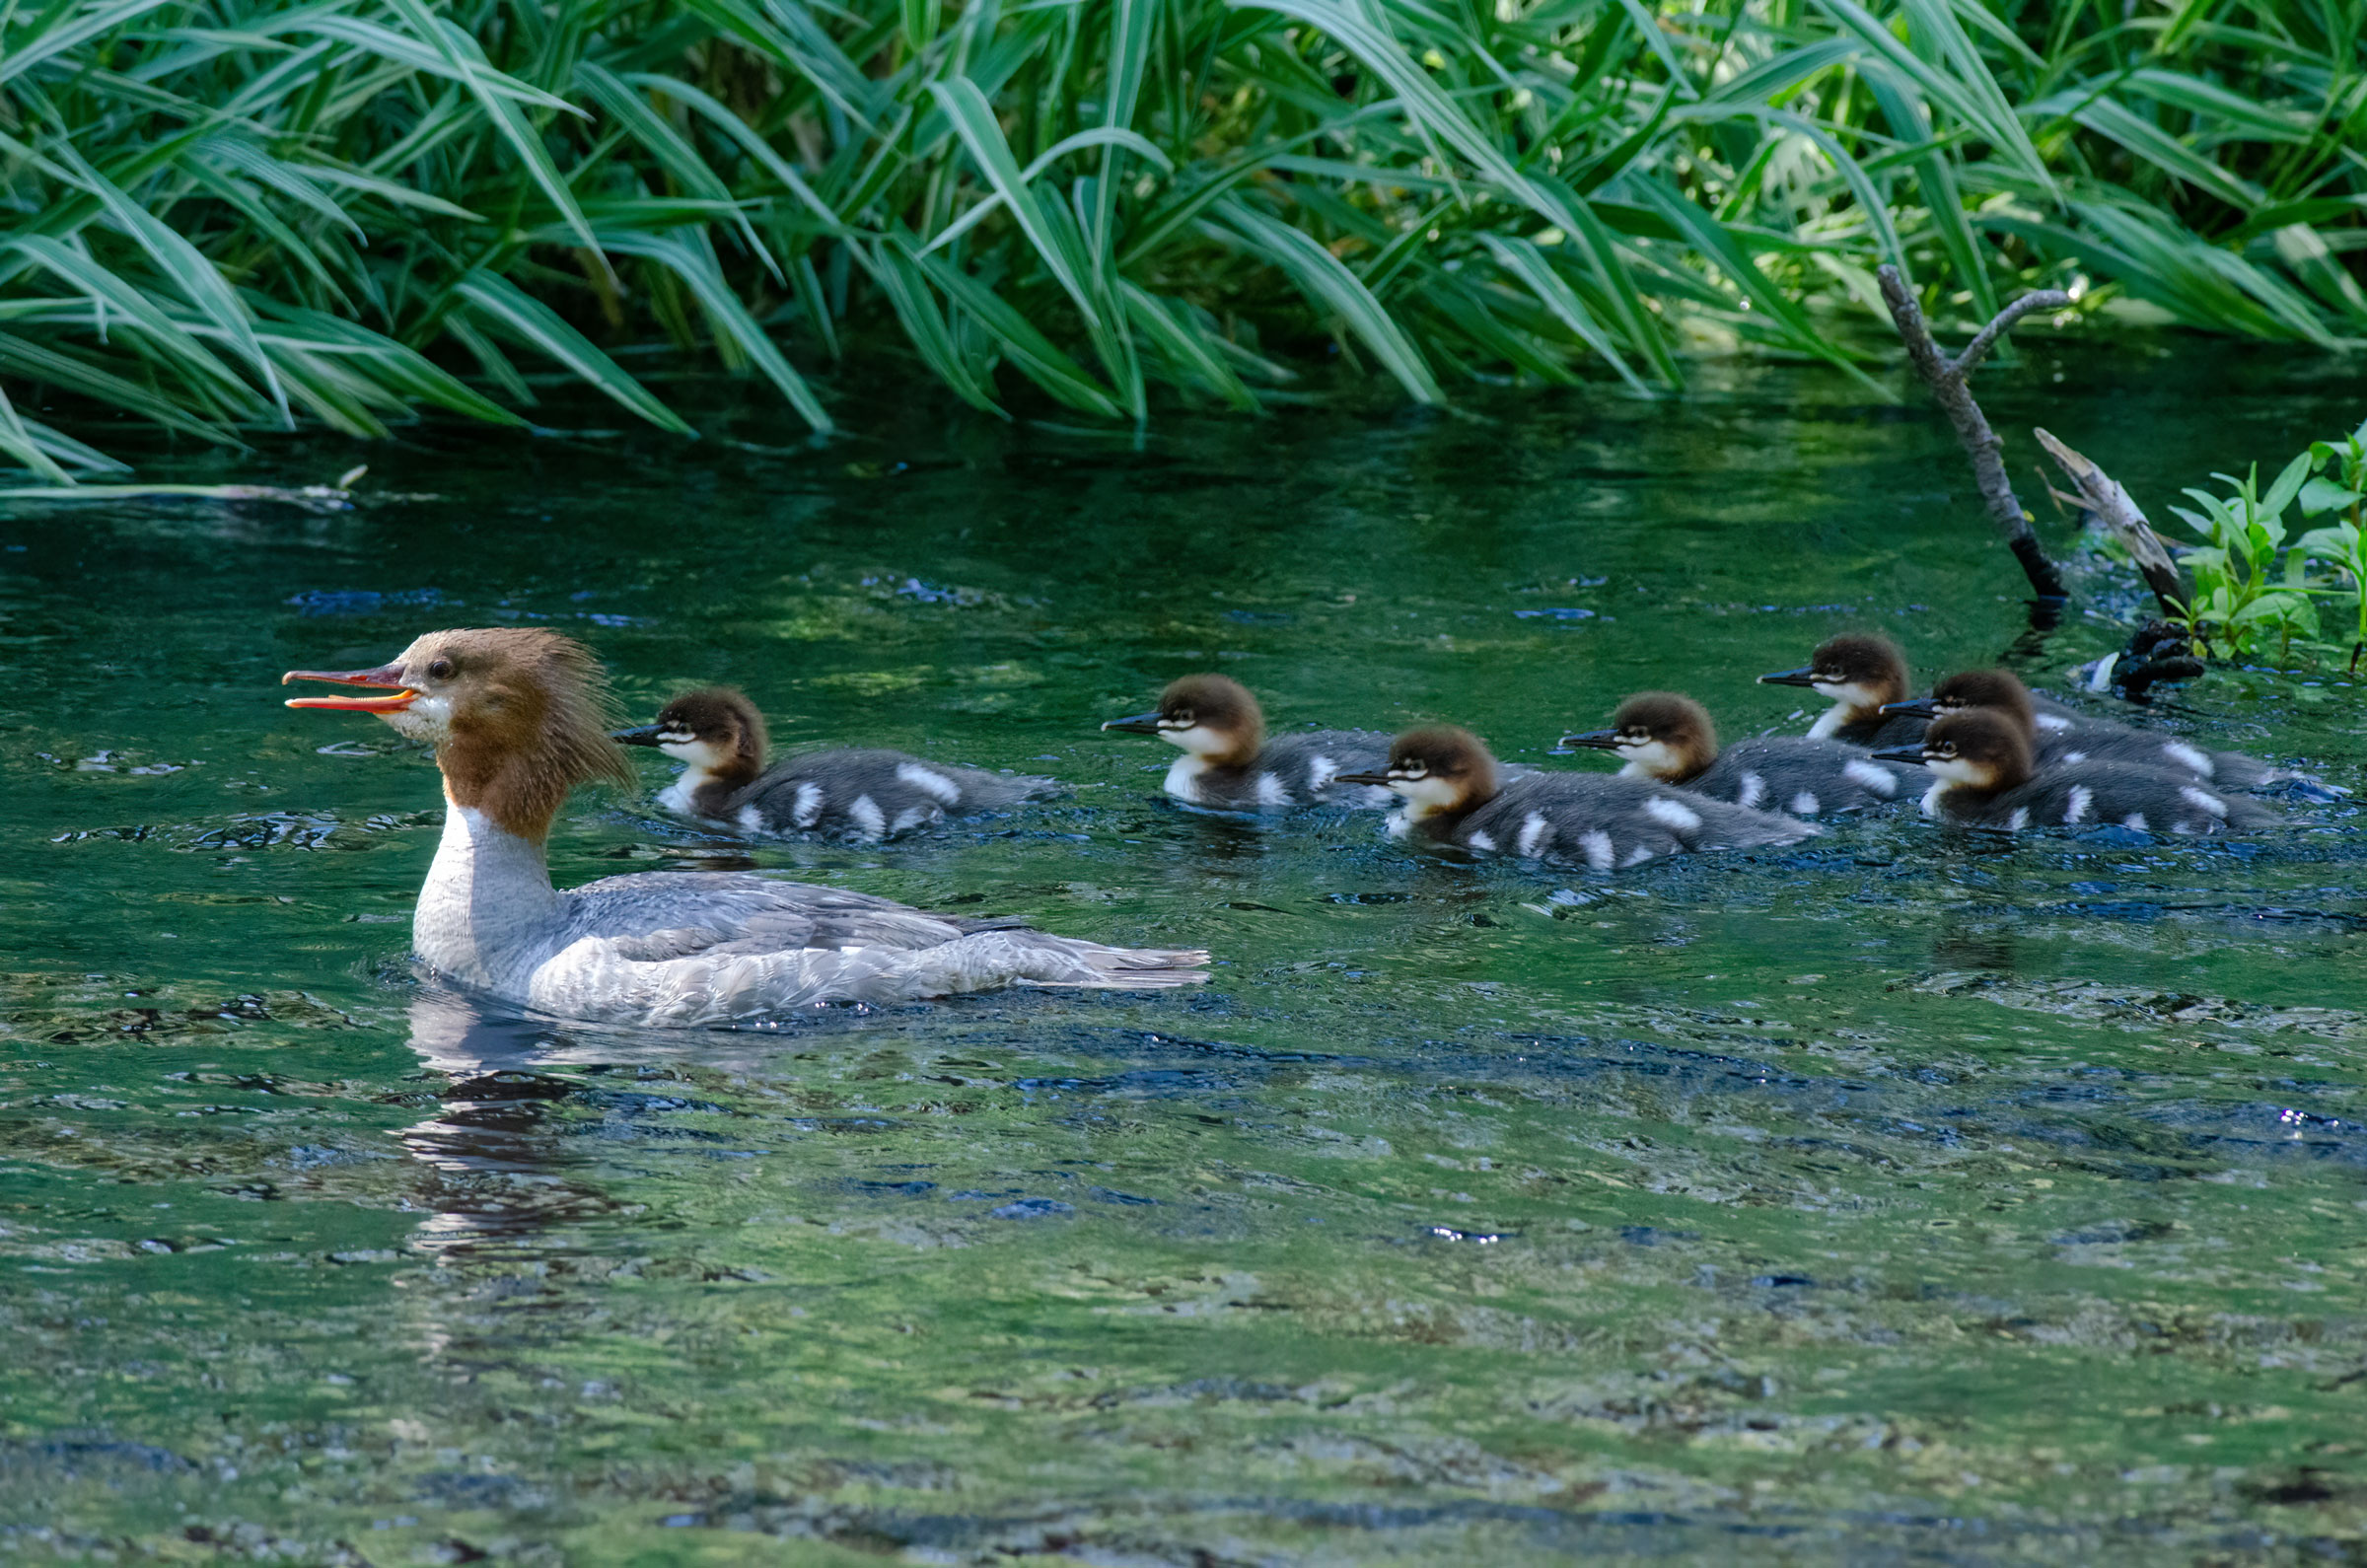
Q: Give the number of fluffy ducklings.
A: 7